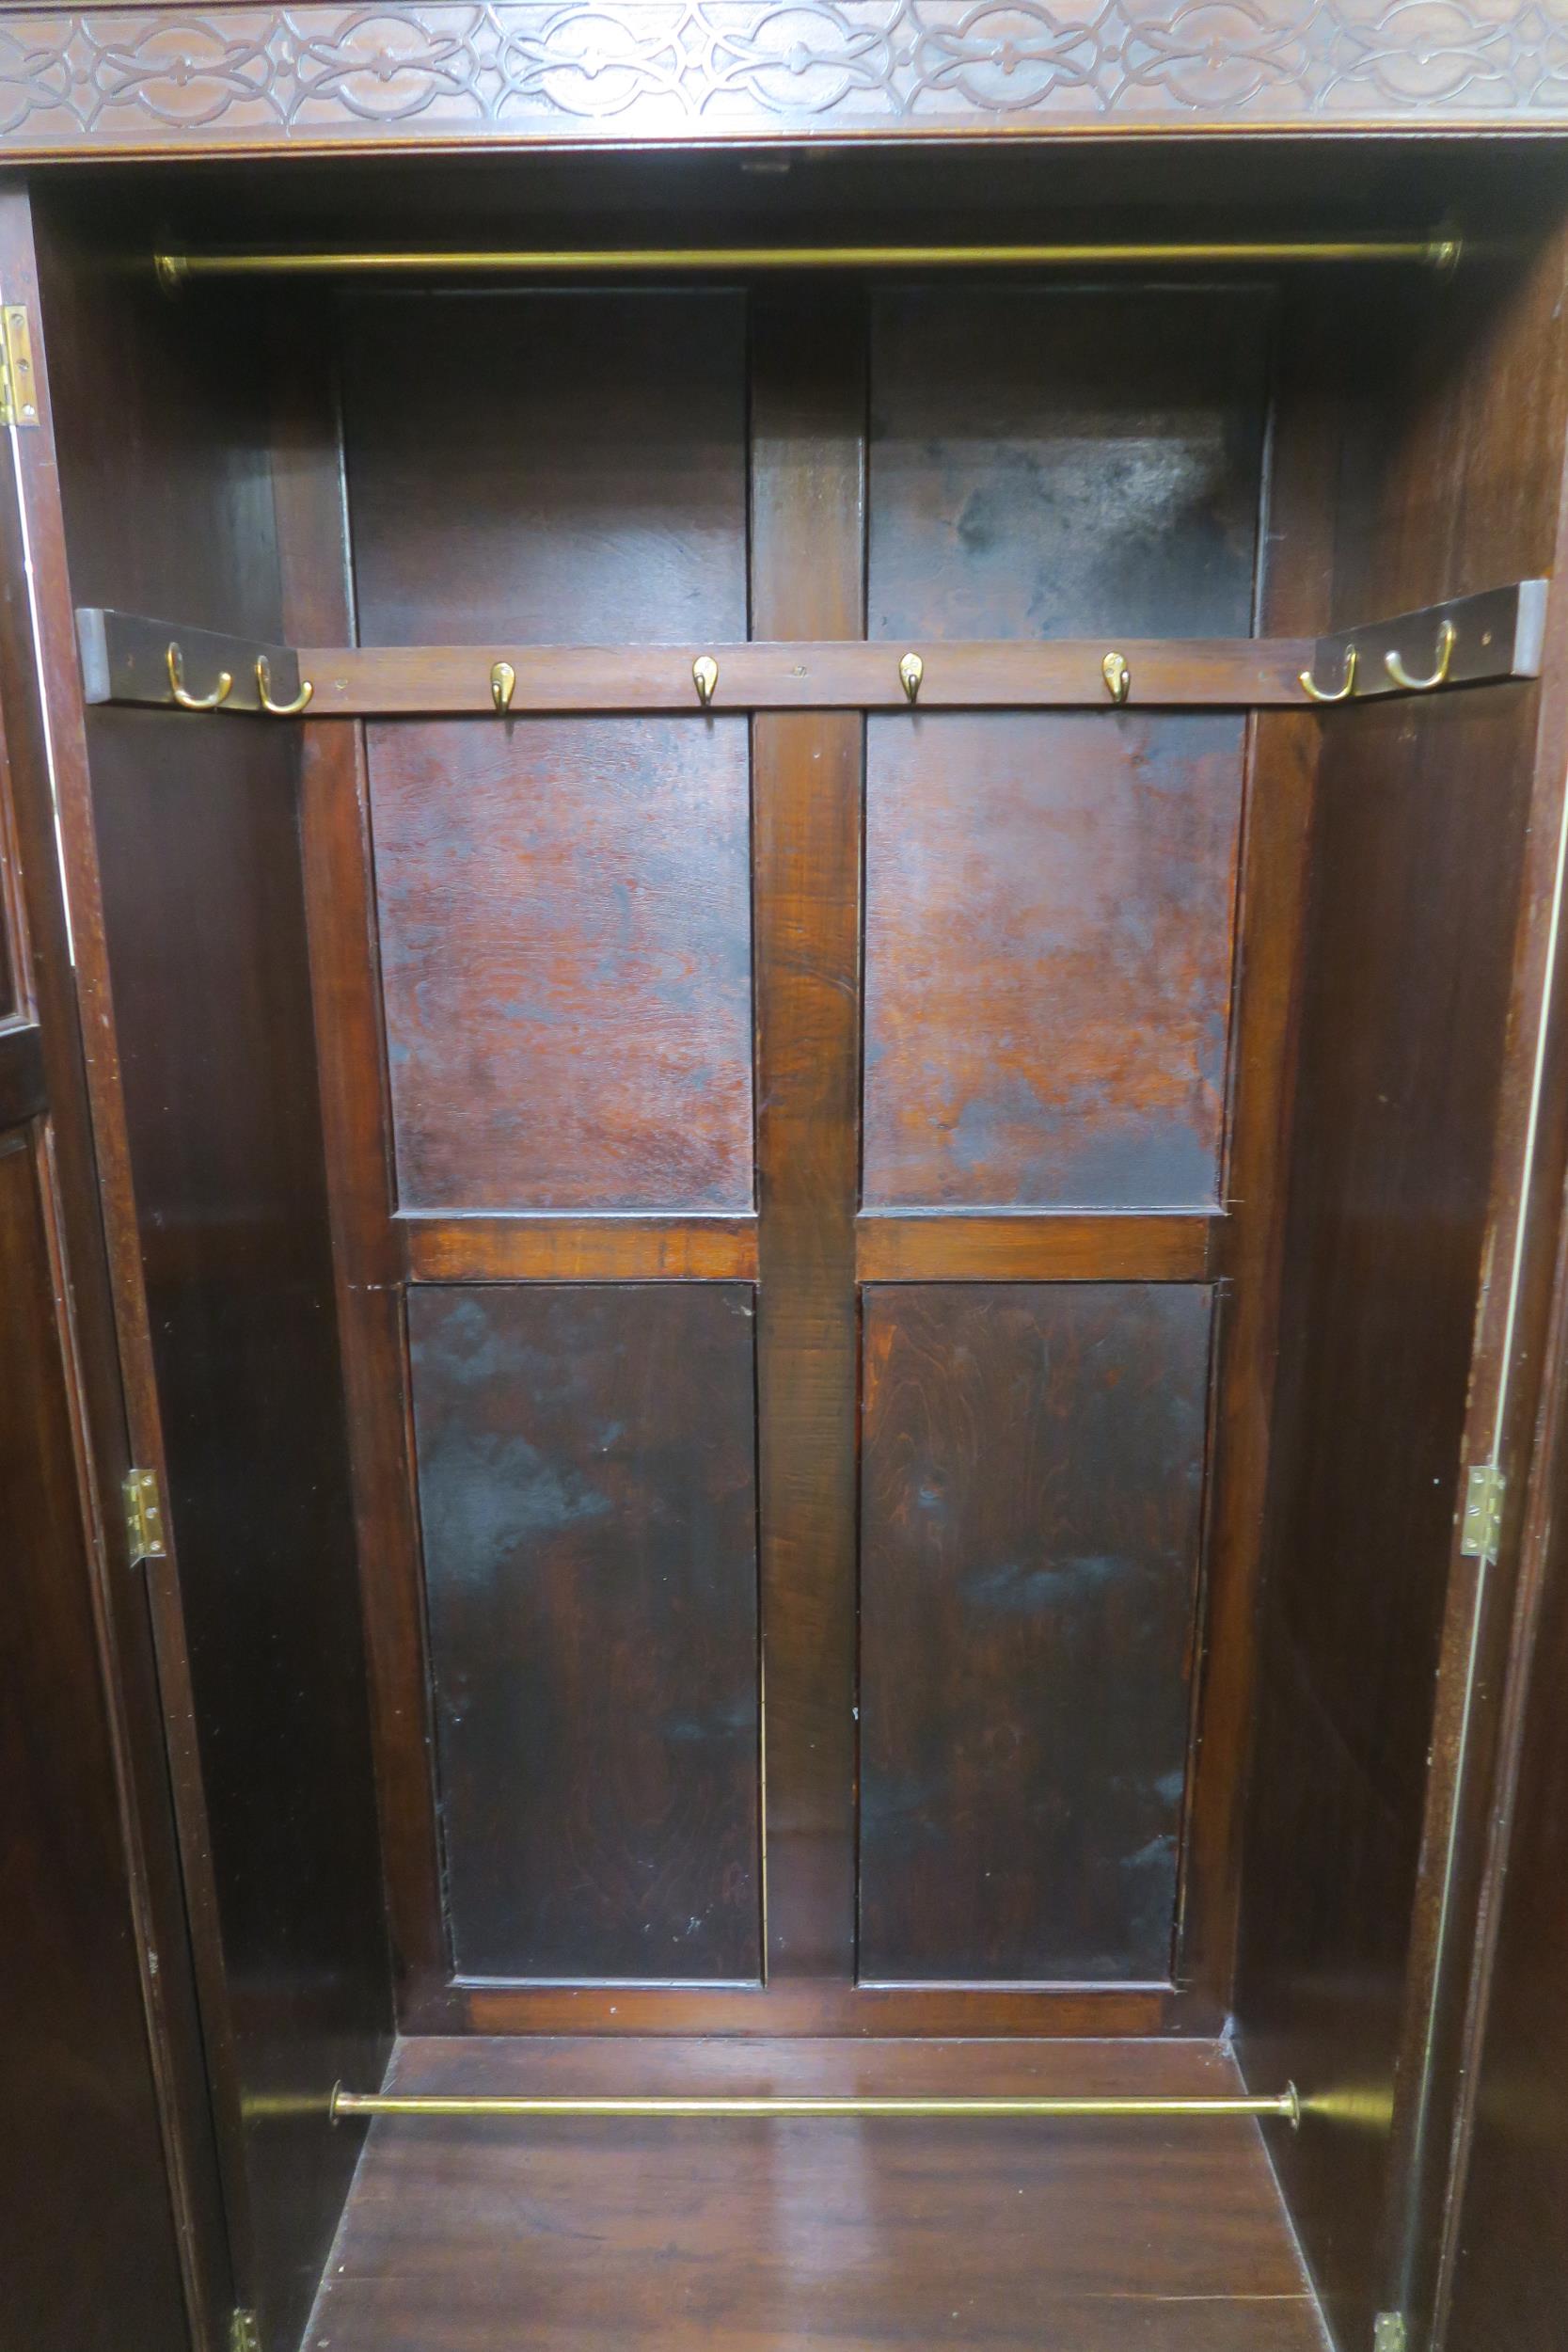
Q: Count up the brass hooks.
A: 8